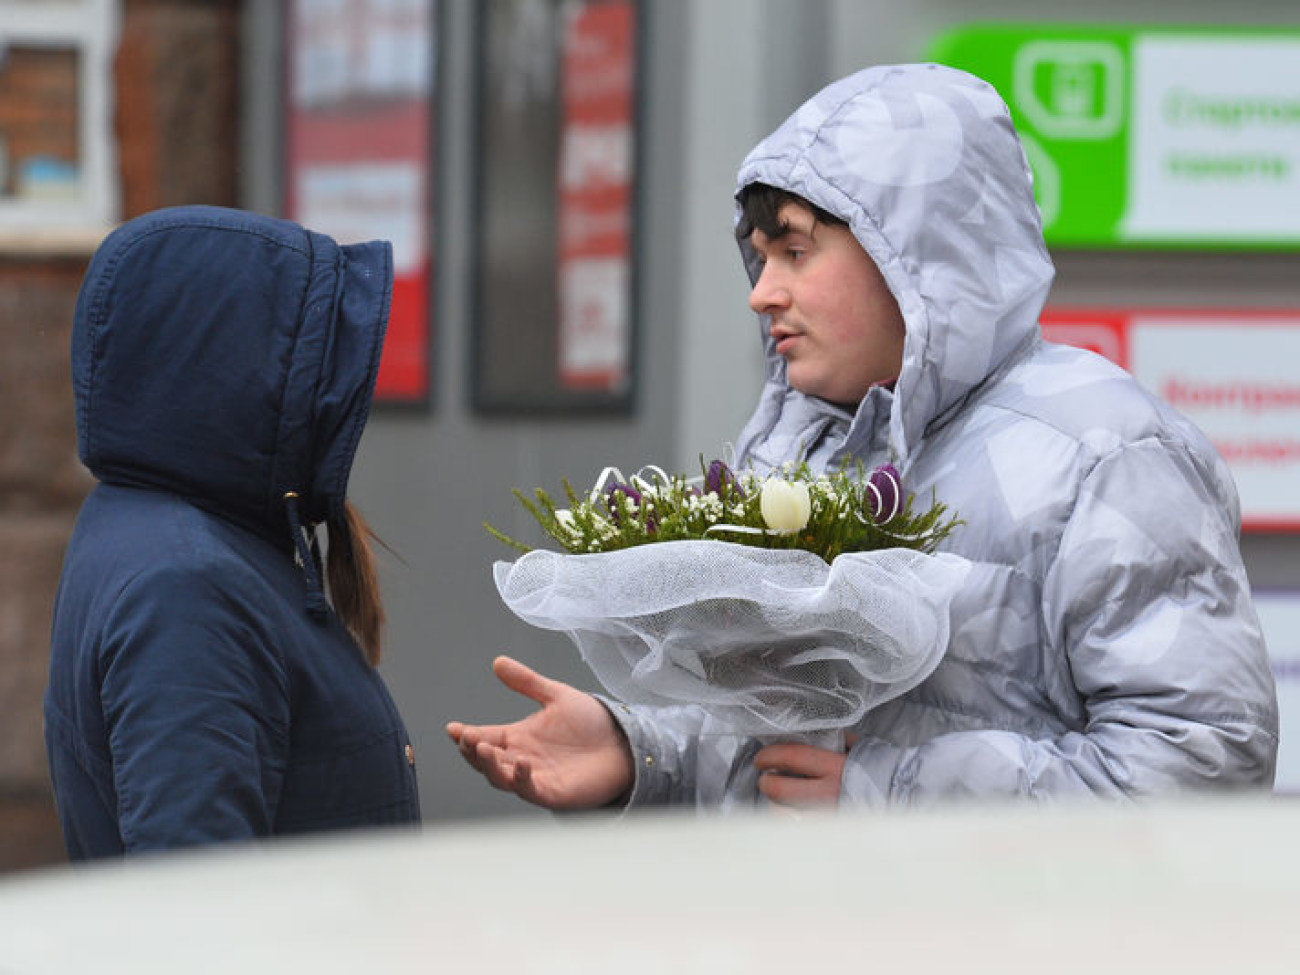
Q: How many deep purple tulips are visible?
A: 3